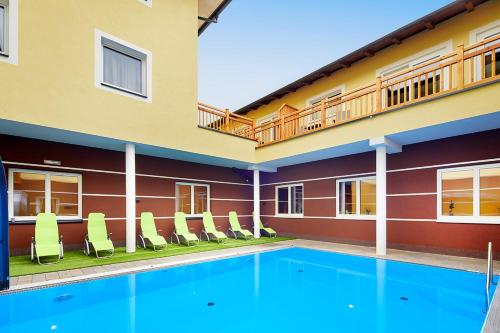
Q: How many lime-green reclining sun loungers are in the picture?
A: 7